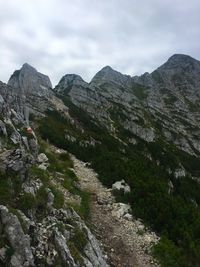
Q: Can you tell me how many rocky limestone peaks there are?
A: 4